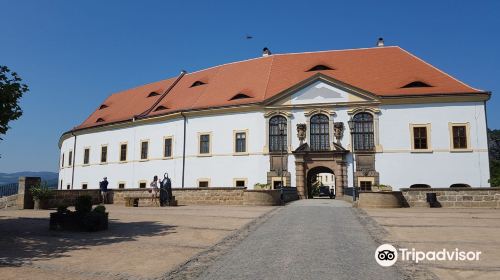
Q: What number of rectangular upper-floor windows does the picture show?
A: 11